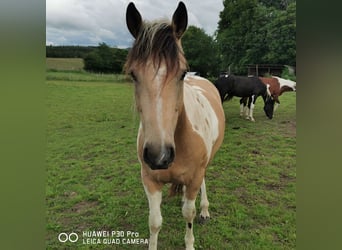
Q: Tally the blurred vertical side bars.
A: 2